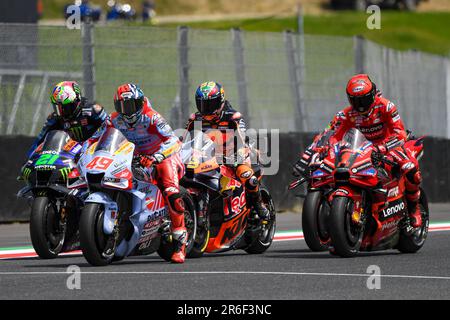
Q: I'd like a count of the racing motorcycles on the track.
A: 5